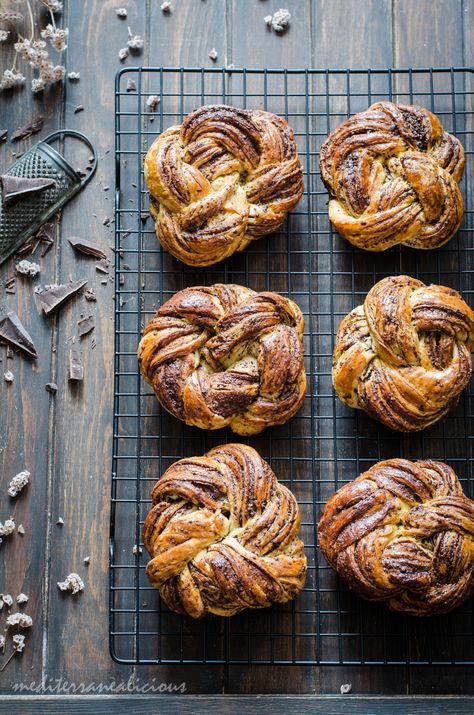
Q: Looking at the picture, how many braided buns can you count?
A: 6